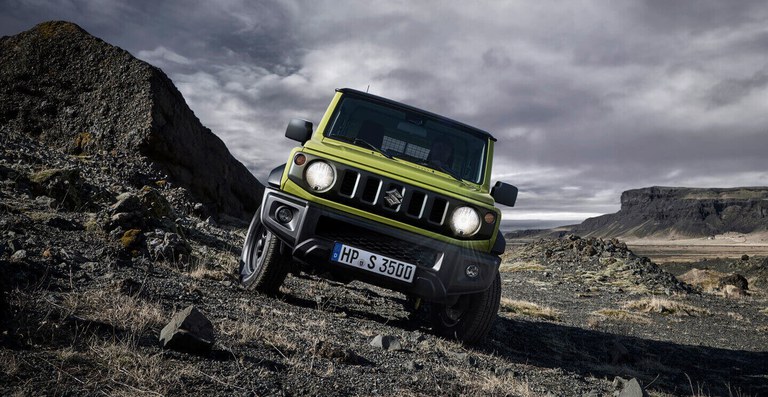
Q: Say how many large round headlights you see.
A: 2